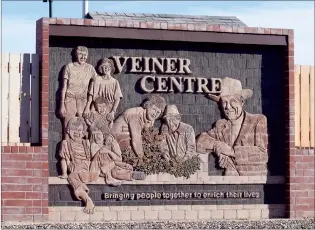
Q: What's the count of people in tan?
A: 8